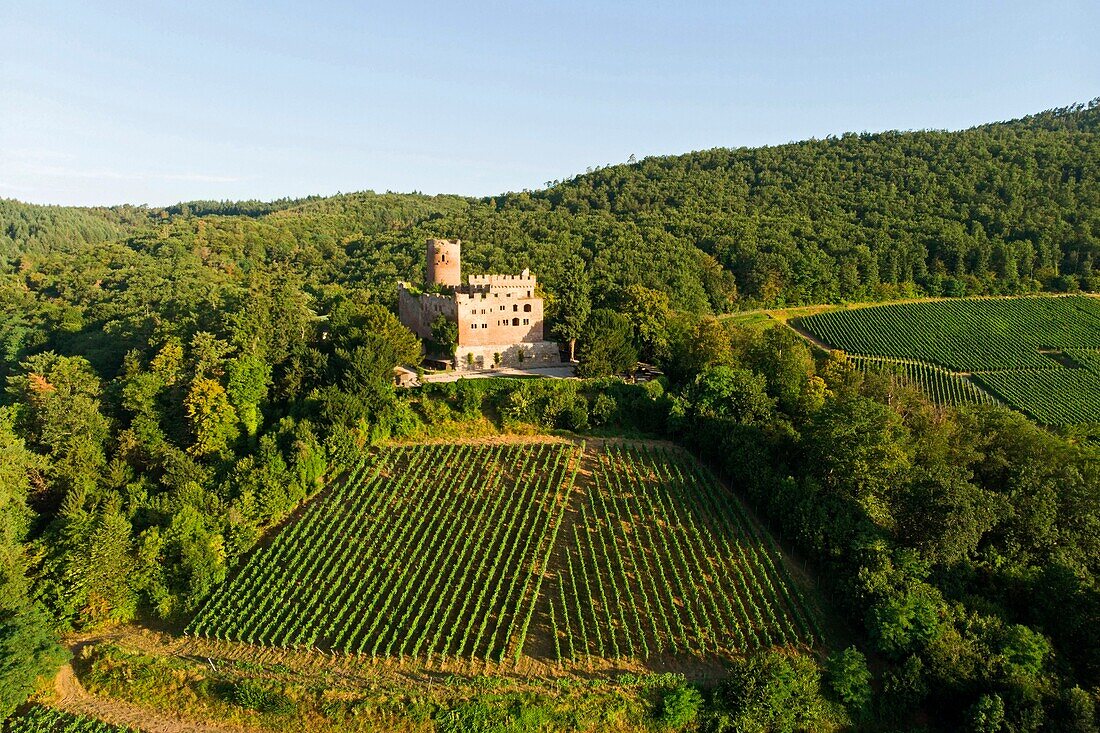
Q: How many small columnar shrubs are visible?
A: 3